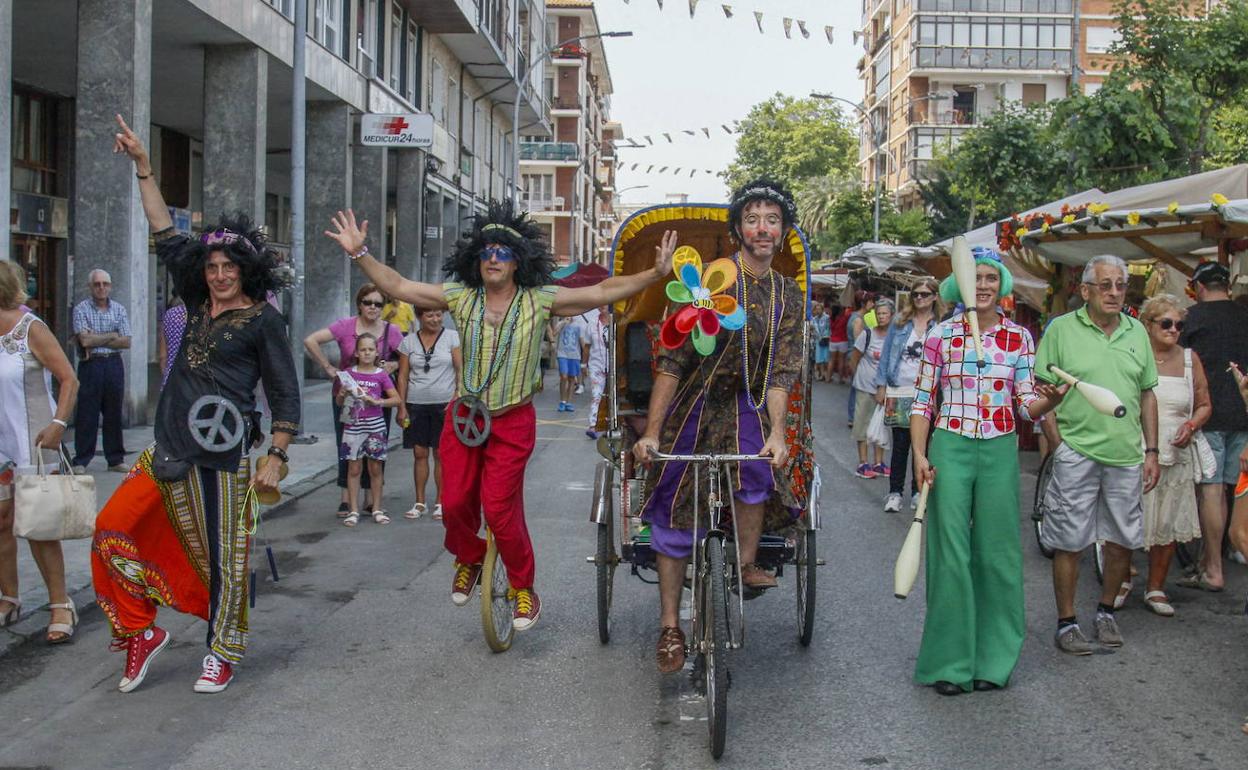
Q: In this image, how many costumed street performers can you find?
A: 4